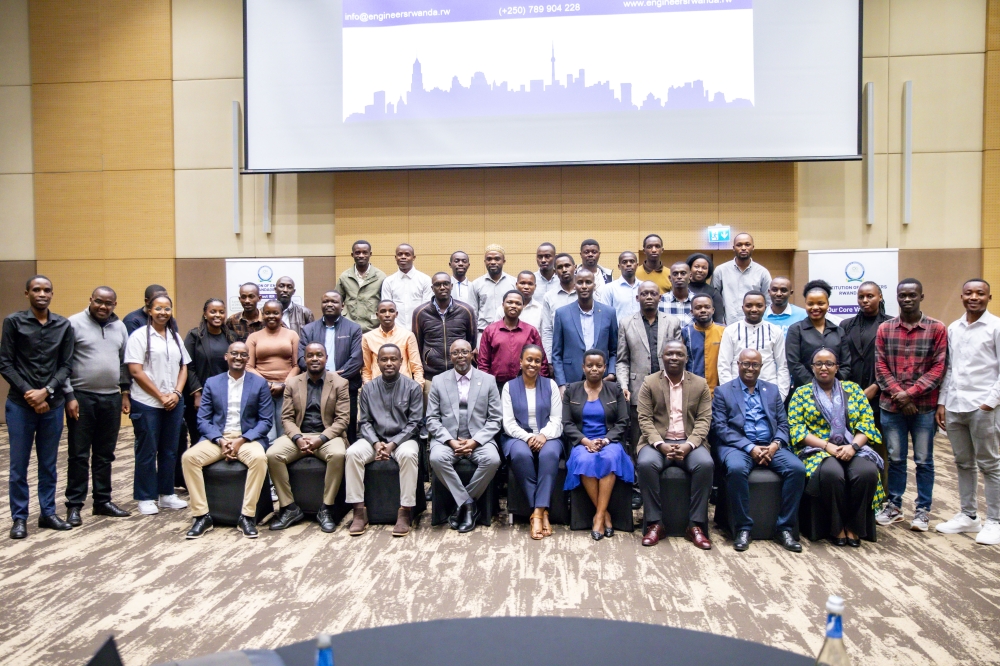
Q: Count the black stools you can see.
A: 9